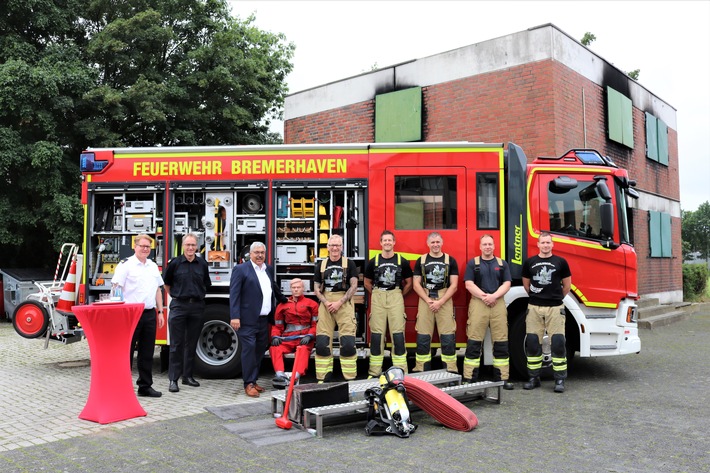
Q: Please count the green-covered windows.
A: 4